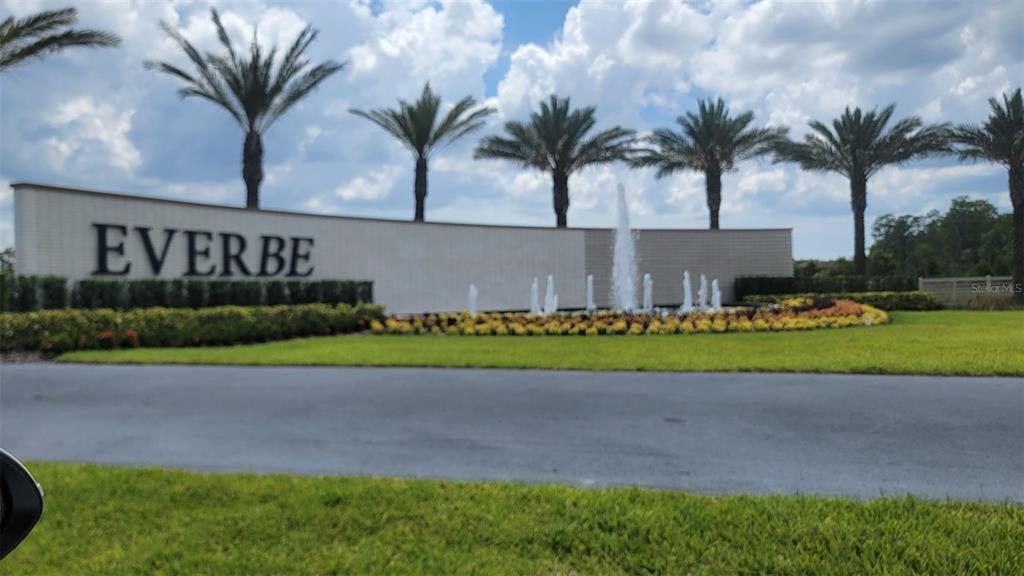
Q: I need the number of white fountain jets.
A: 9